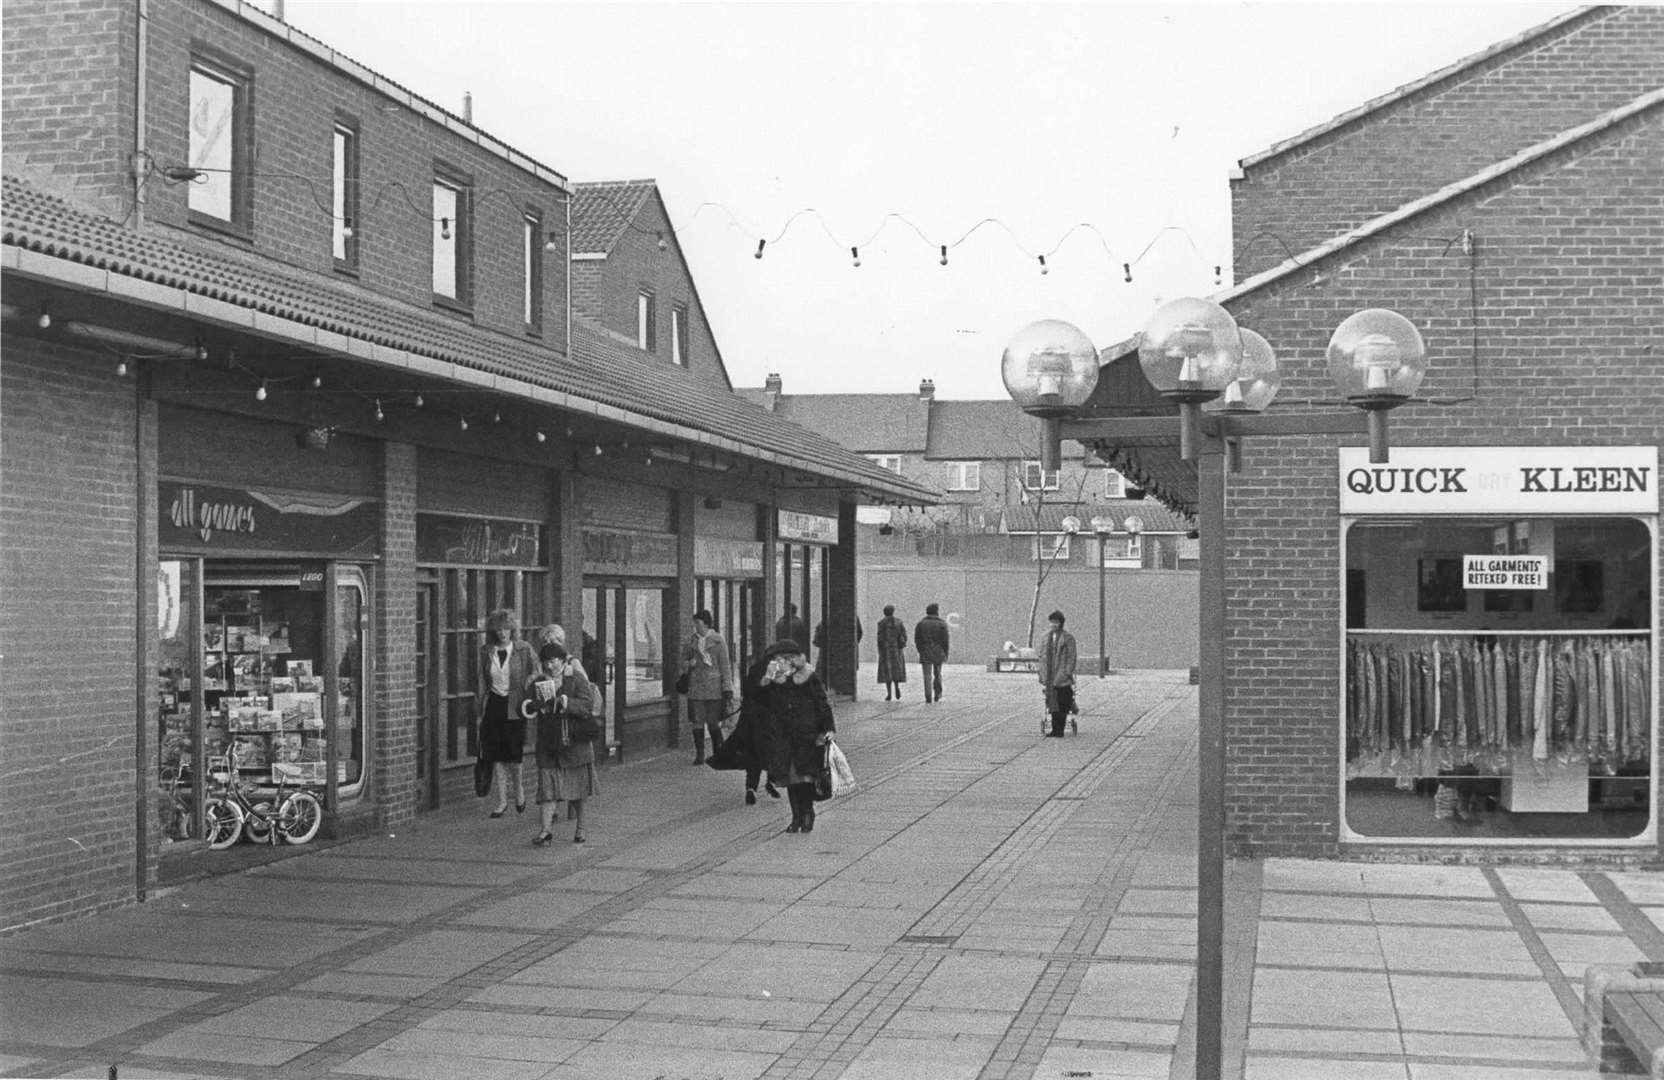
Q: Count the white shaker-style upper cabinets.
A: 0